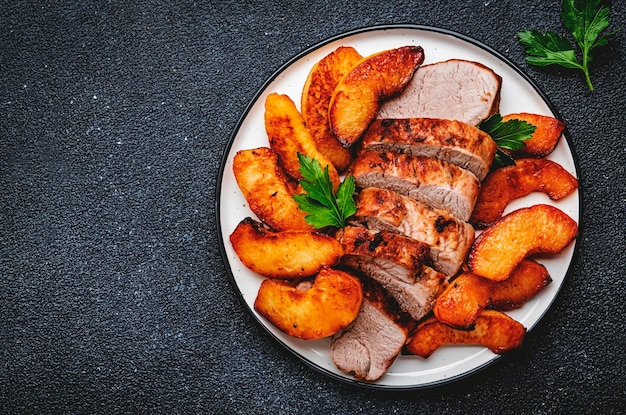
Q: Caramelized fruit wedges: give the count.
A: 11